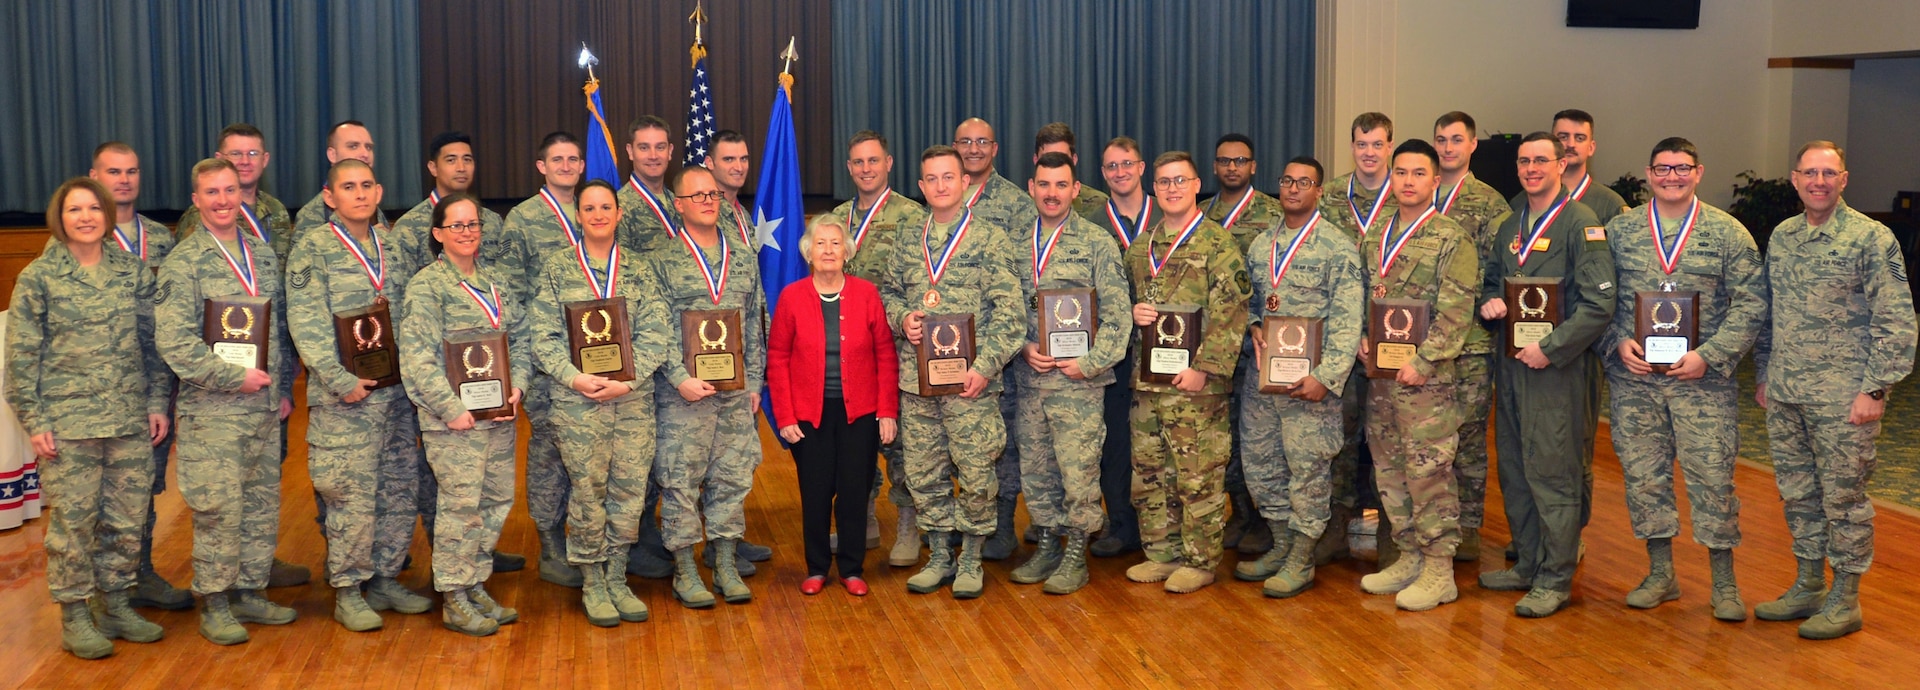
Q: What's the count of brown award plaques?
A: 12